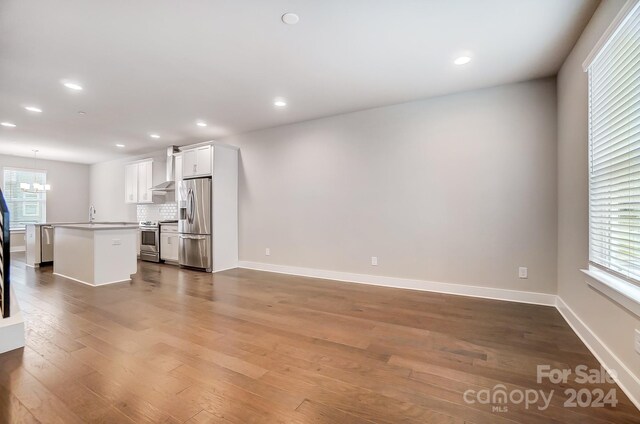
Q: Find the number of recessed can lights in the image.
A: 8